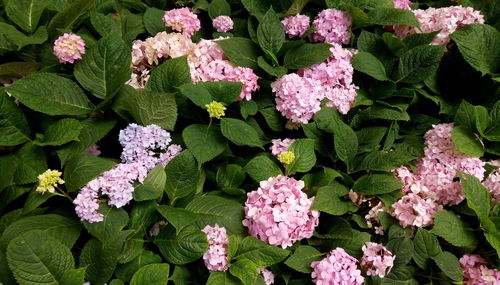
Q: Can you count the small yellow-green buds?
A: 3